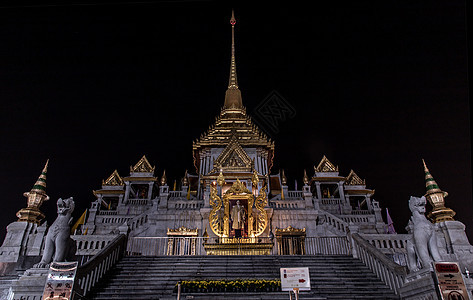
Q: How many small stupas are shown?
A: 2